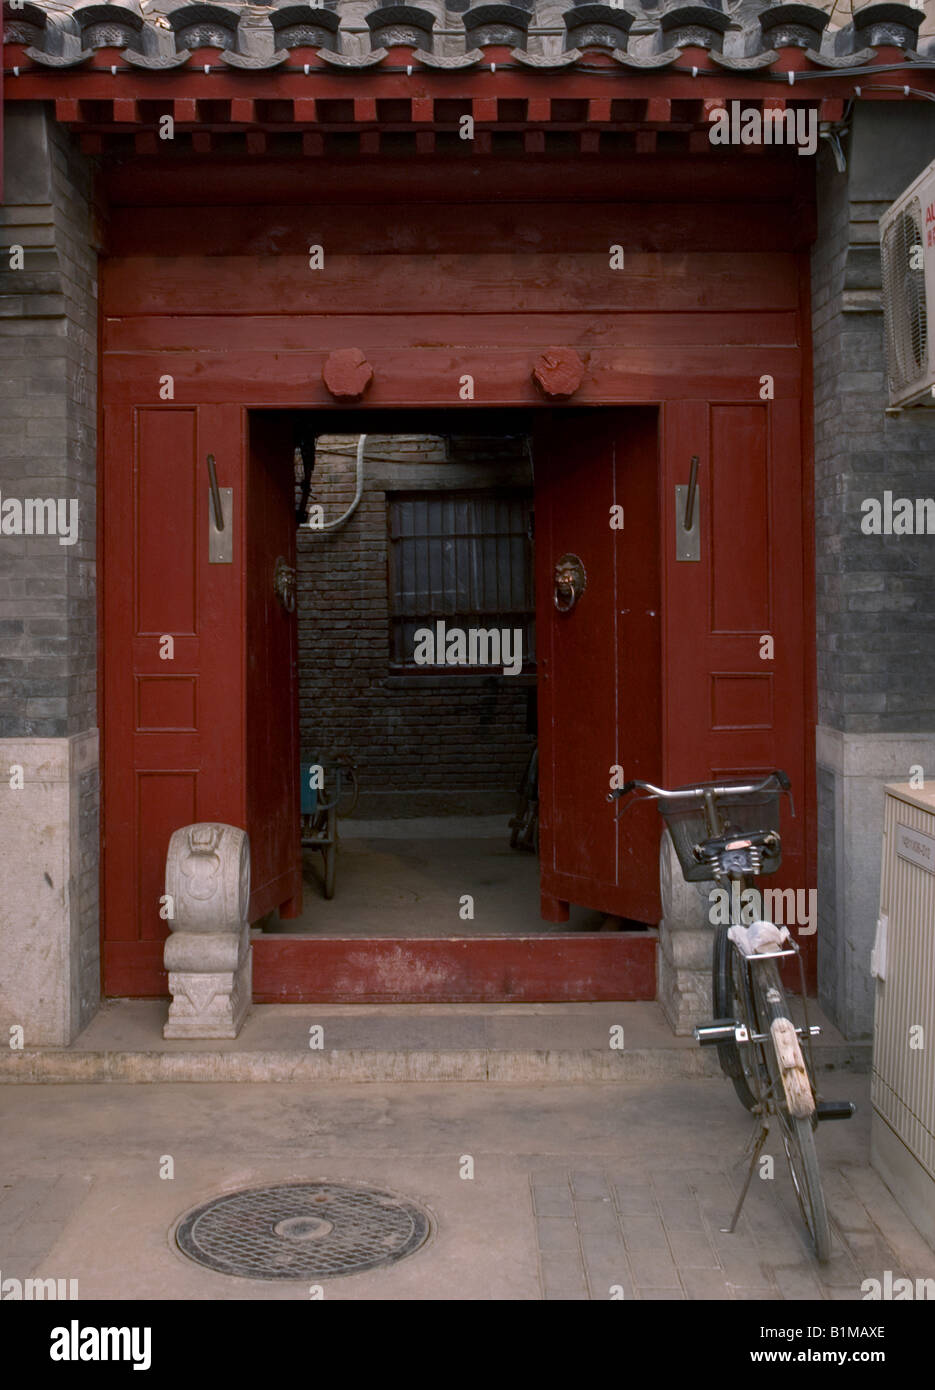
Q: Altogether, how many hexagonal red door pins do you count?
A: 2